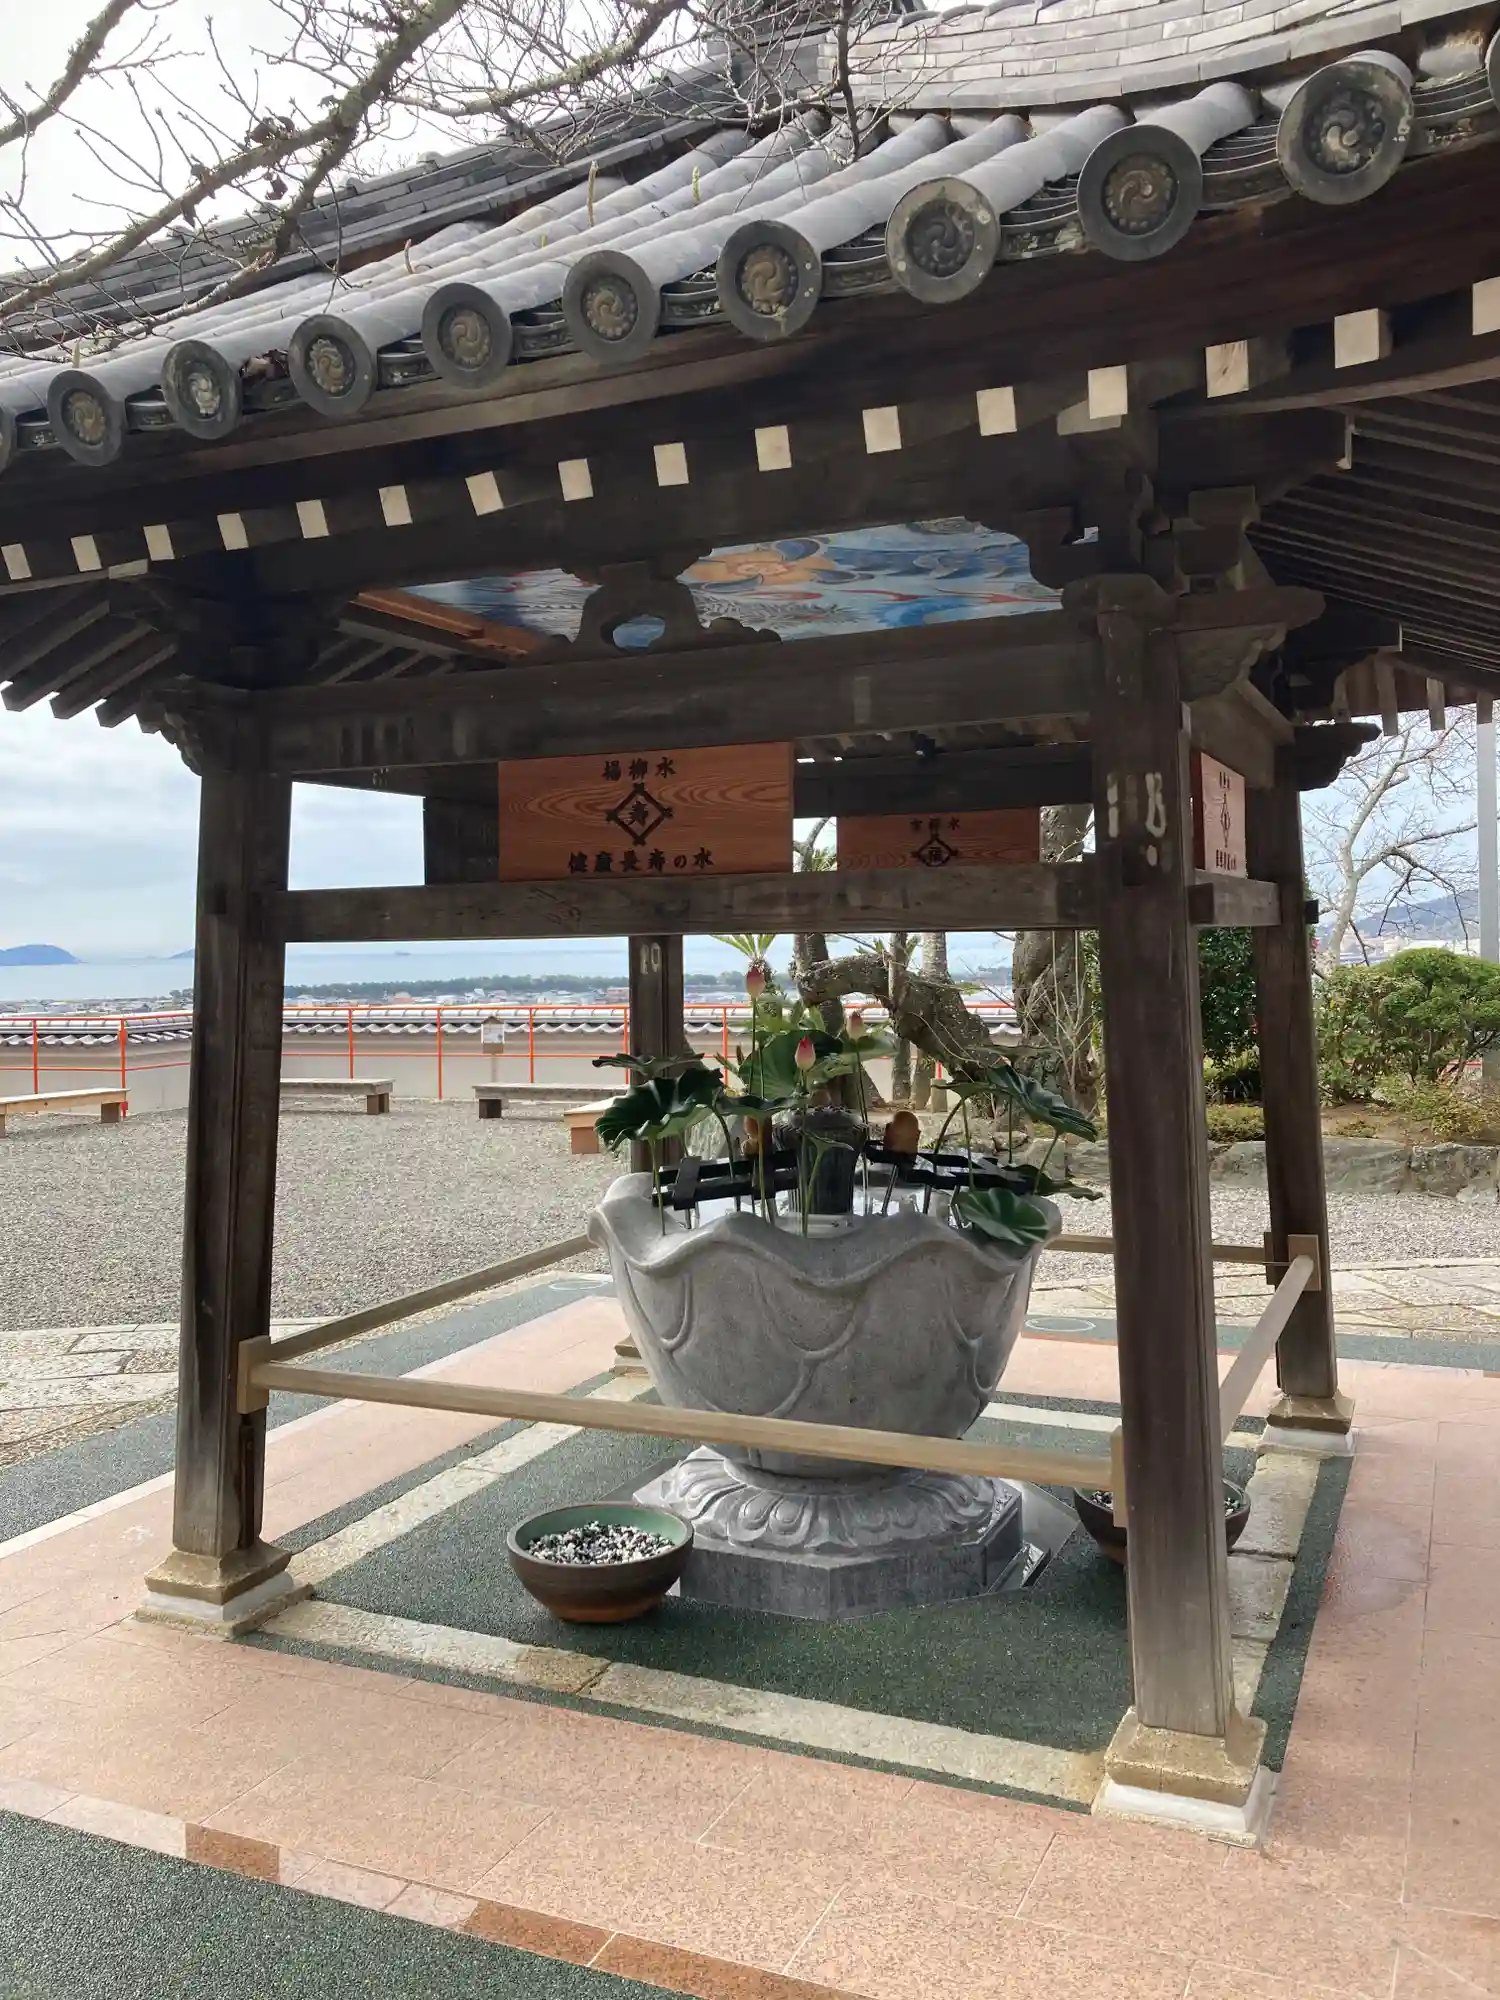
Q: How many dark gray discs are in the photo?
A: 11